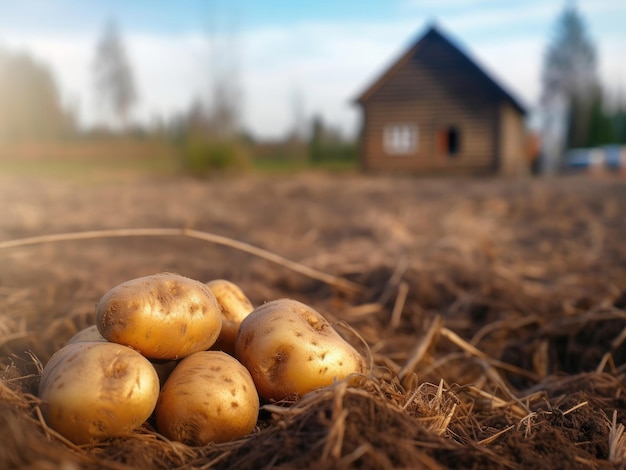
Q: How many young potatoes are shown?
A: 6